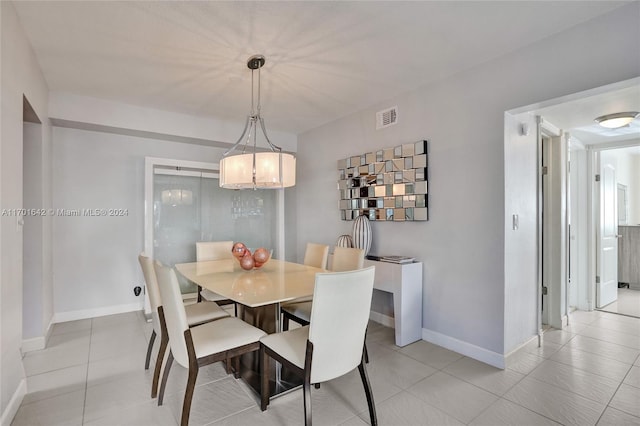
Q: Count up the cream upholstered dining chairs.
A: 6